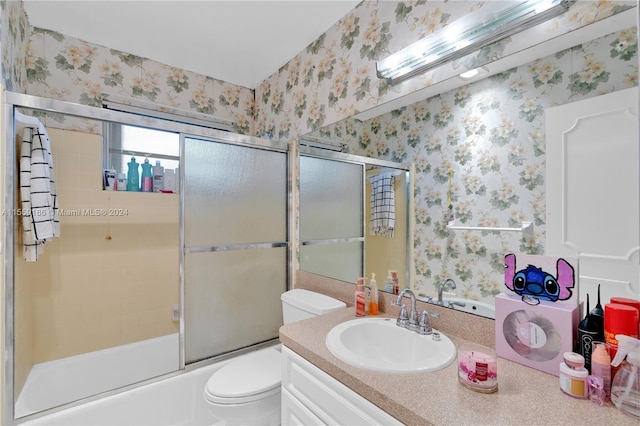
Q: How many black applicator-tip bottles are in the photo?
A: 2